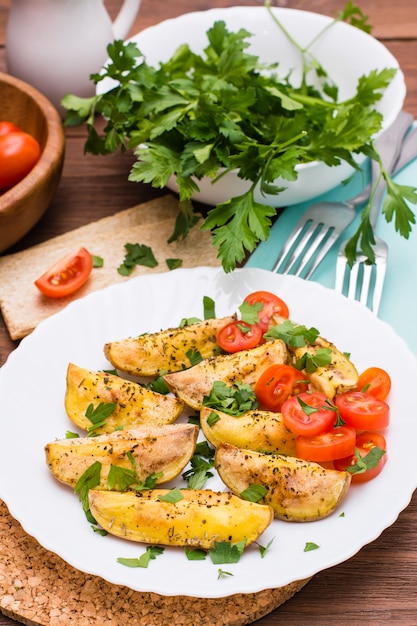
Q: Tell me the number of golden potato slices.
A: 8